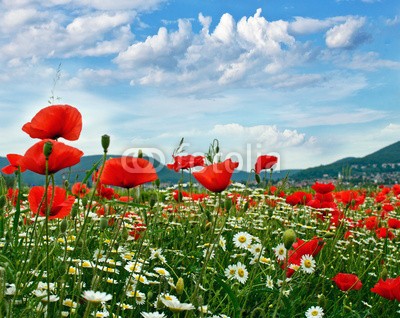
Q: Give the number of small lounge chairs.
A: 0